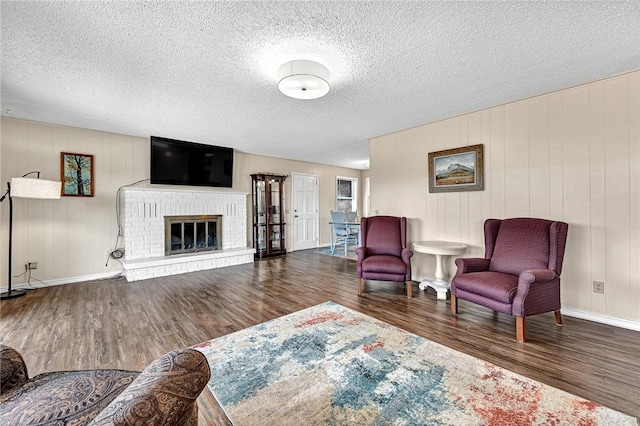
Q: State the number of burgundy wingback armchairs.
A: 2